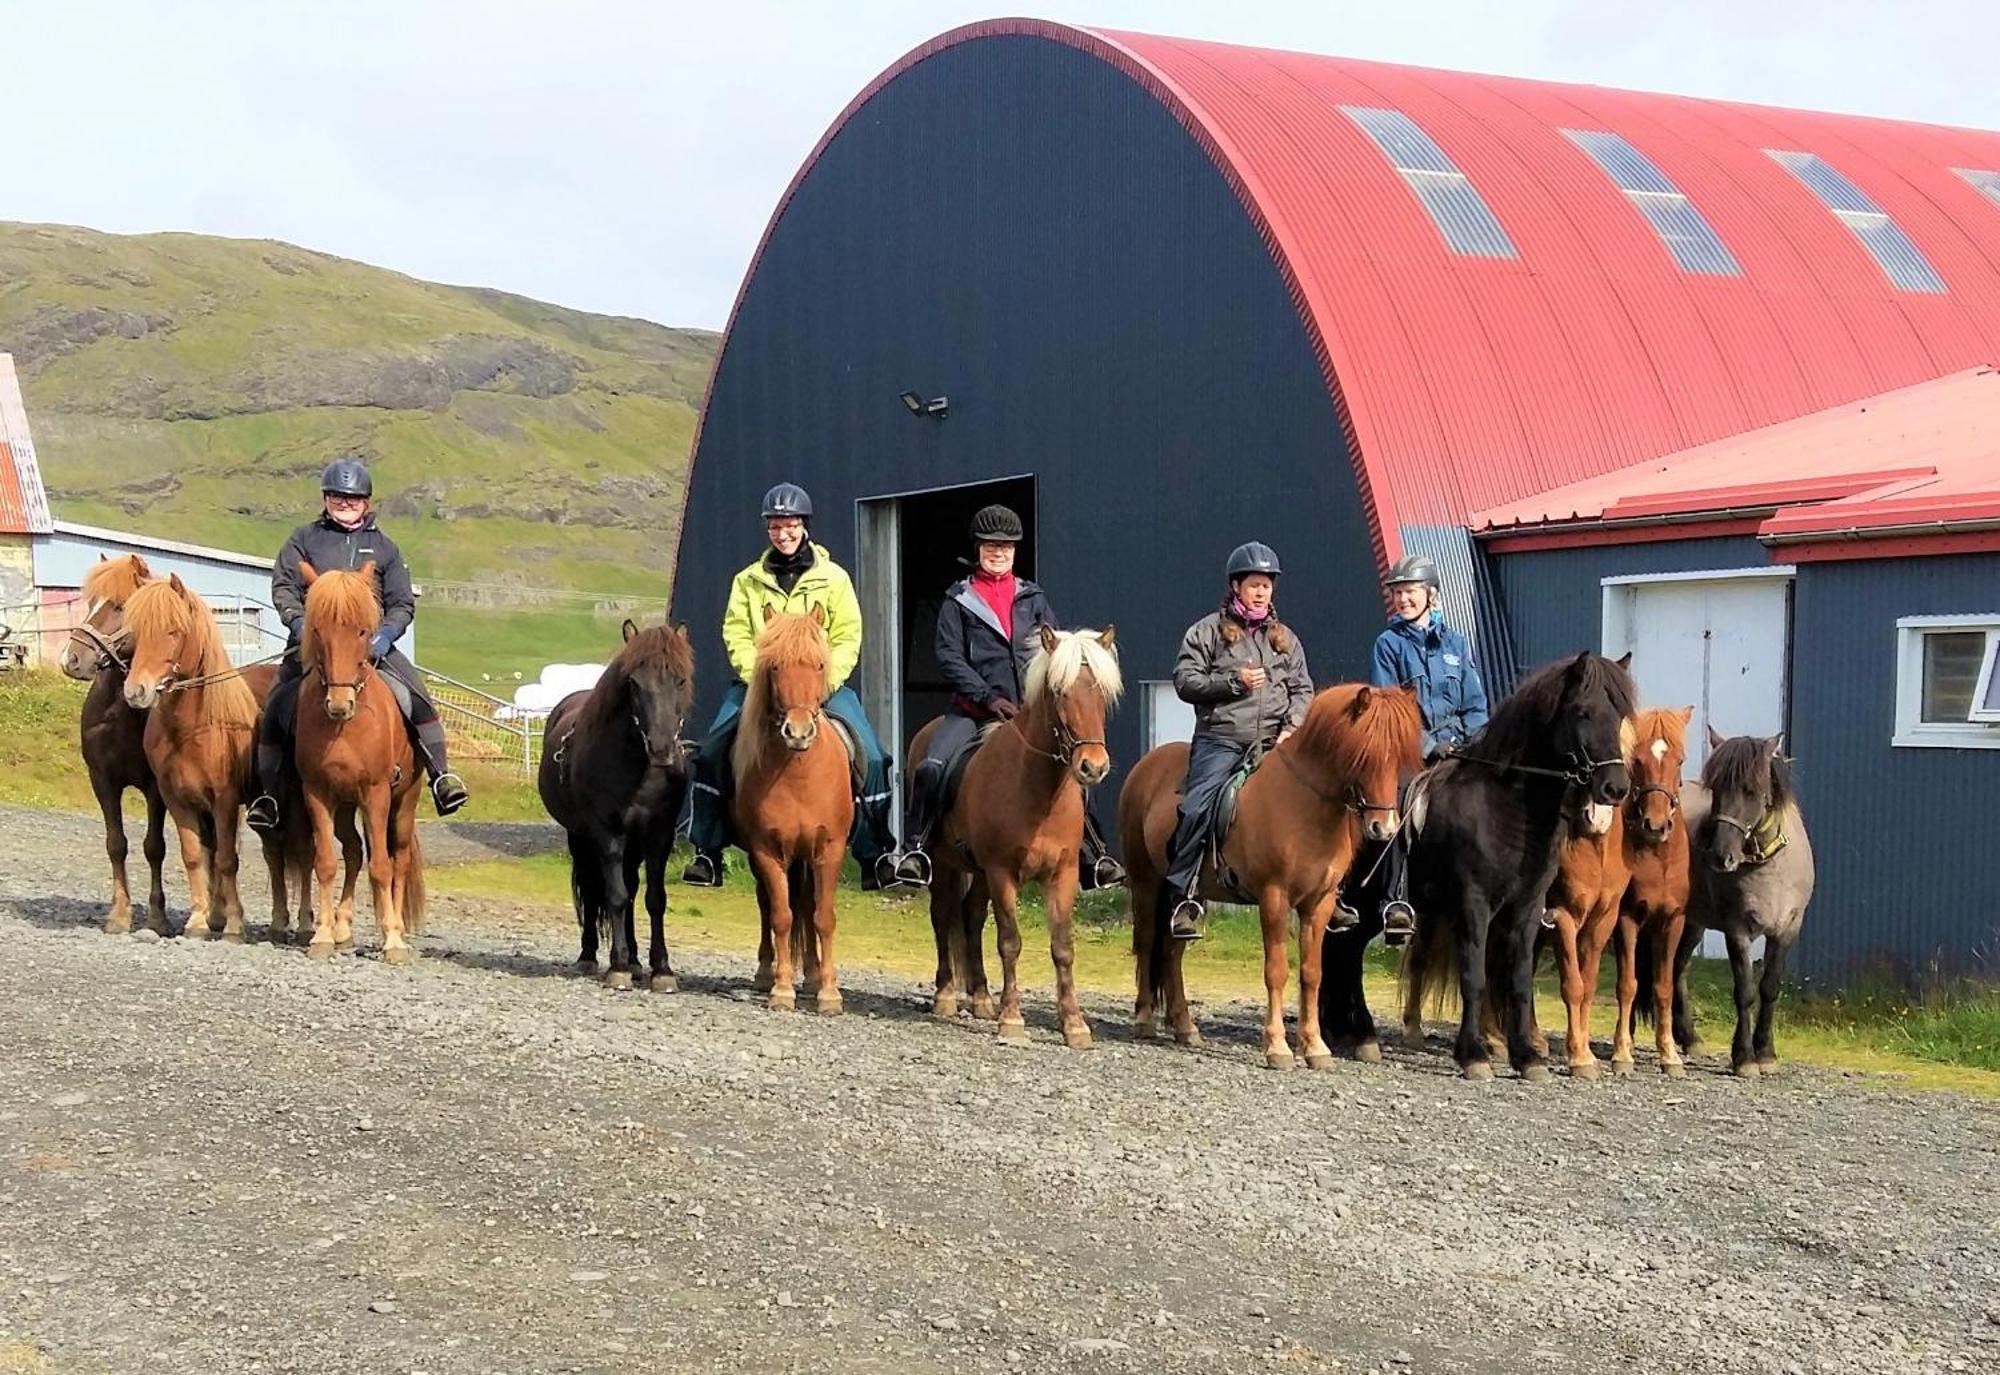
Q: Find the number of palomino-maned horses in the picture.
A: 1